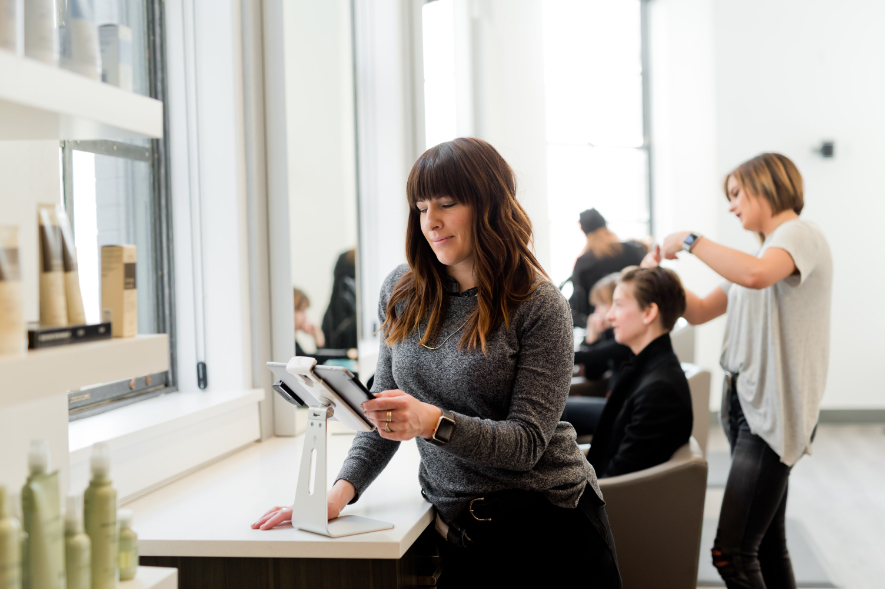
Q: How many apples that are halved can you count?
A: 0